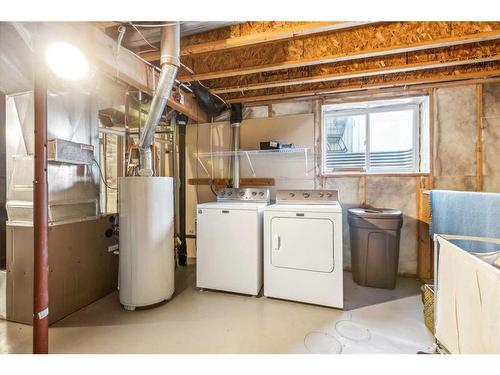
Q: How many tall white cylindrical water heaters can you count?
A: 1